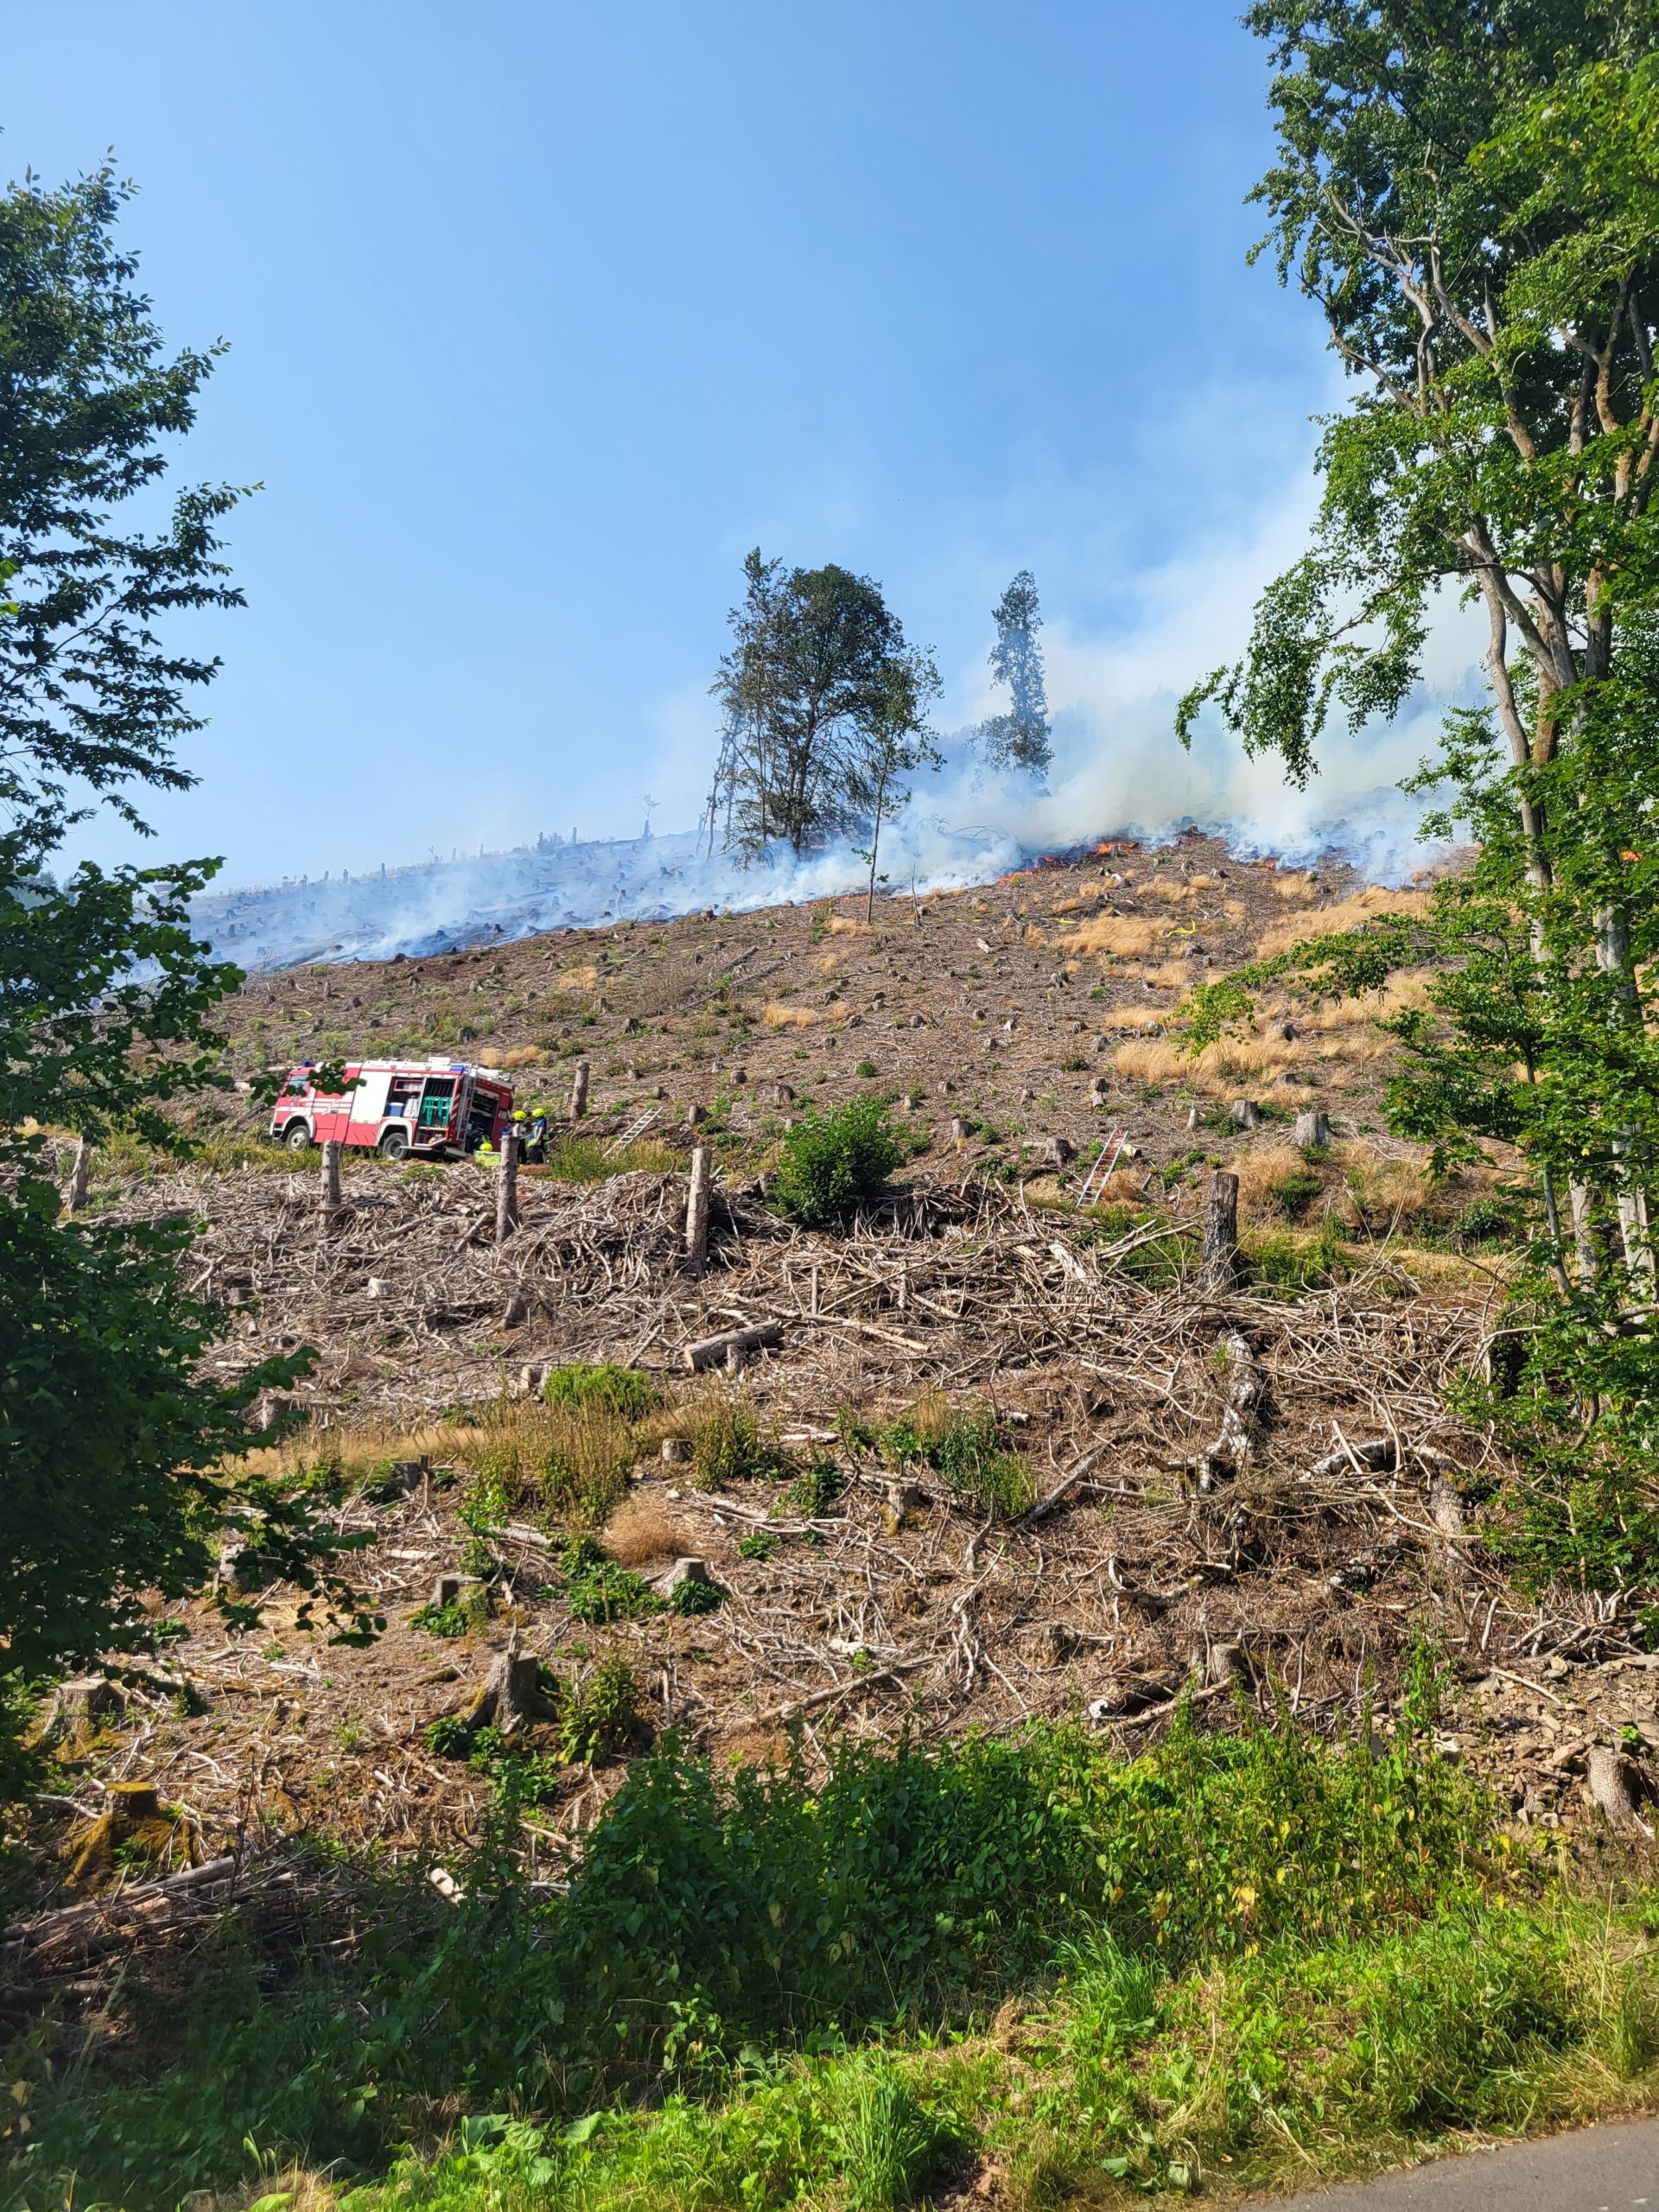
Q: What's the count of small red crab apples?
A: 0